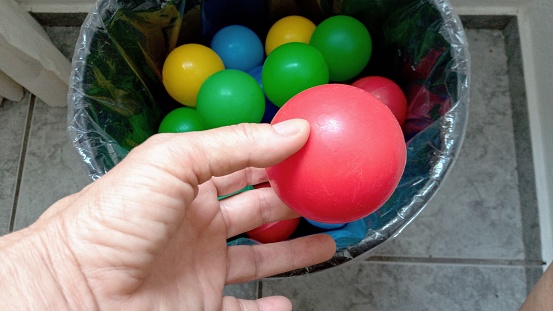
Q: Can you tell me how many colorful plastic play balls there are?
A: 13